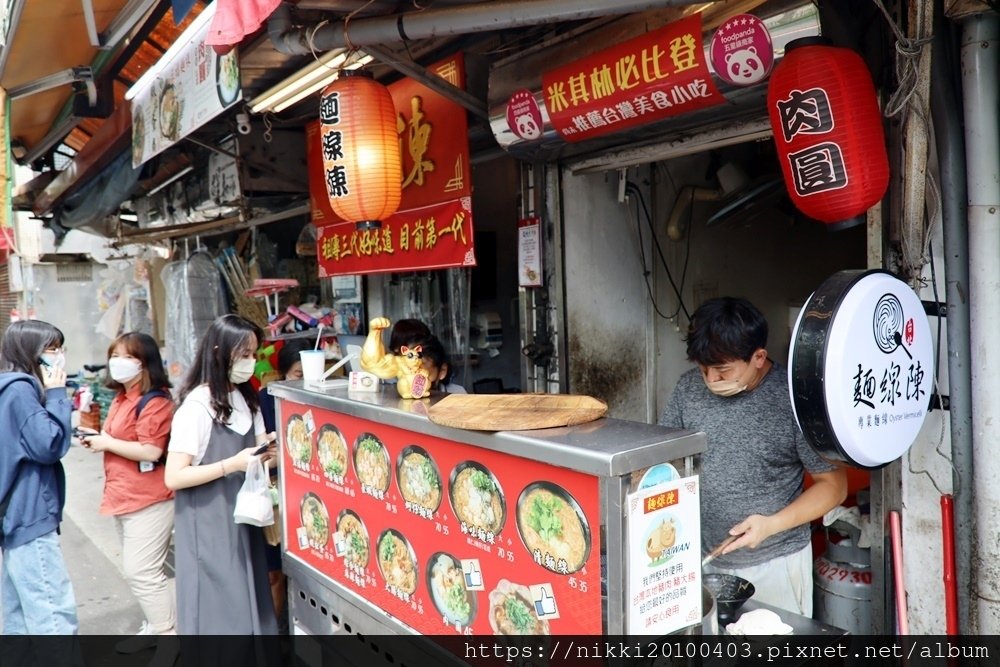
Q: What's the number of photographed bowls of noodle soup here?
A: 11